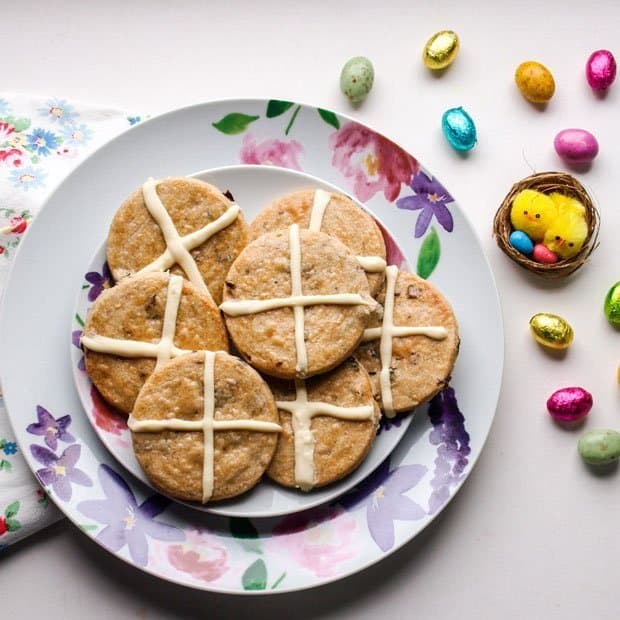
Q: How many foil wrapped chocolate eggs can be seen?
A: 6